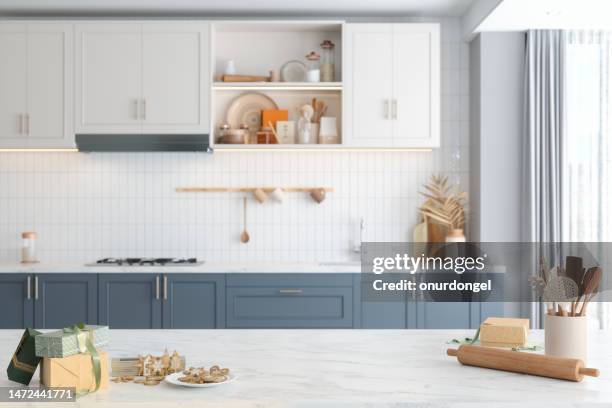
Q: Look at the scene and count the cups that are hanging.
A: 3